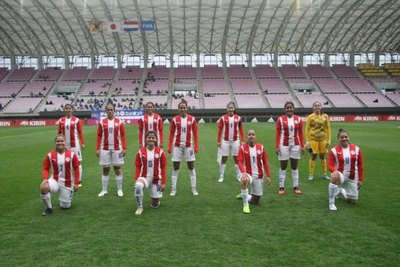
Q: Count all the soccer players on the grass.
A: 11